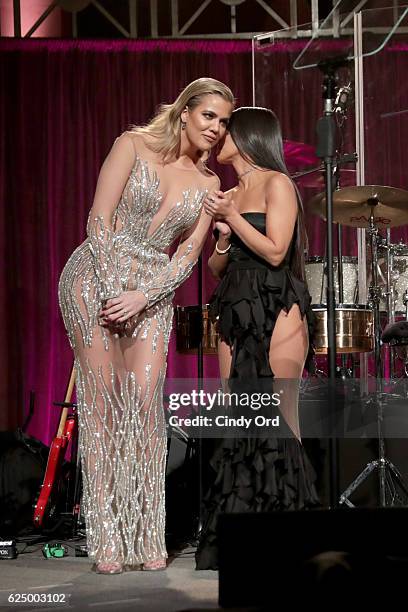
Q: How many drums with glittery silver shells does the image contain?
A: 2